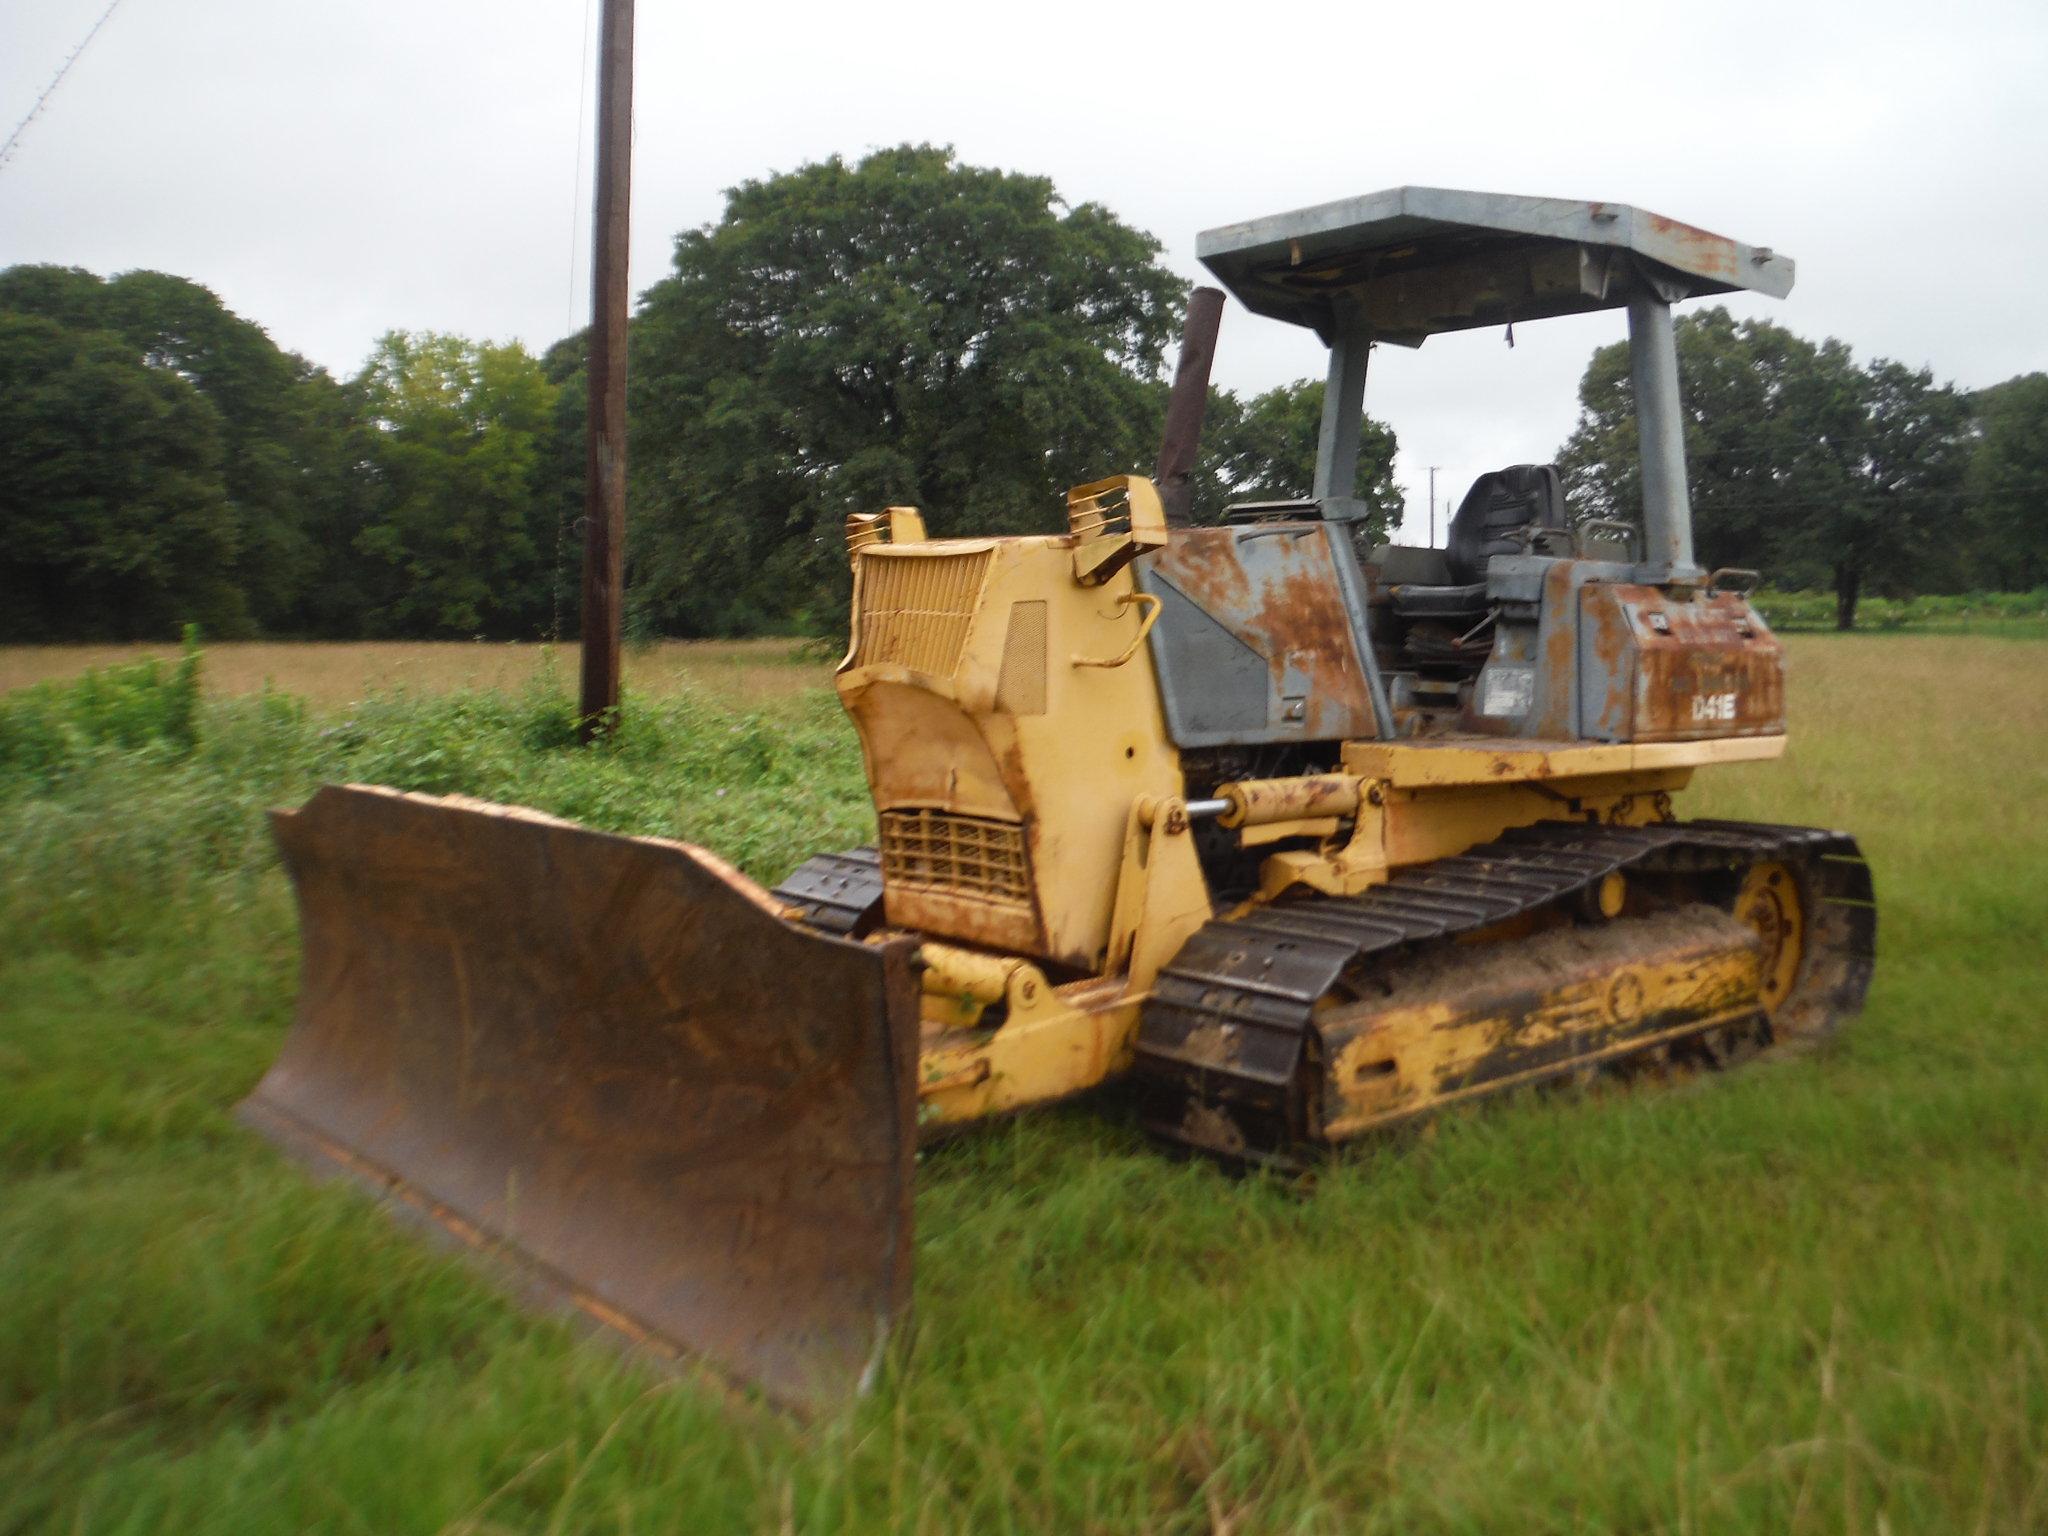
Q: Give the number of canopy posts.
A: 2